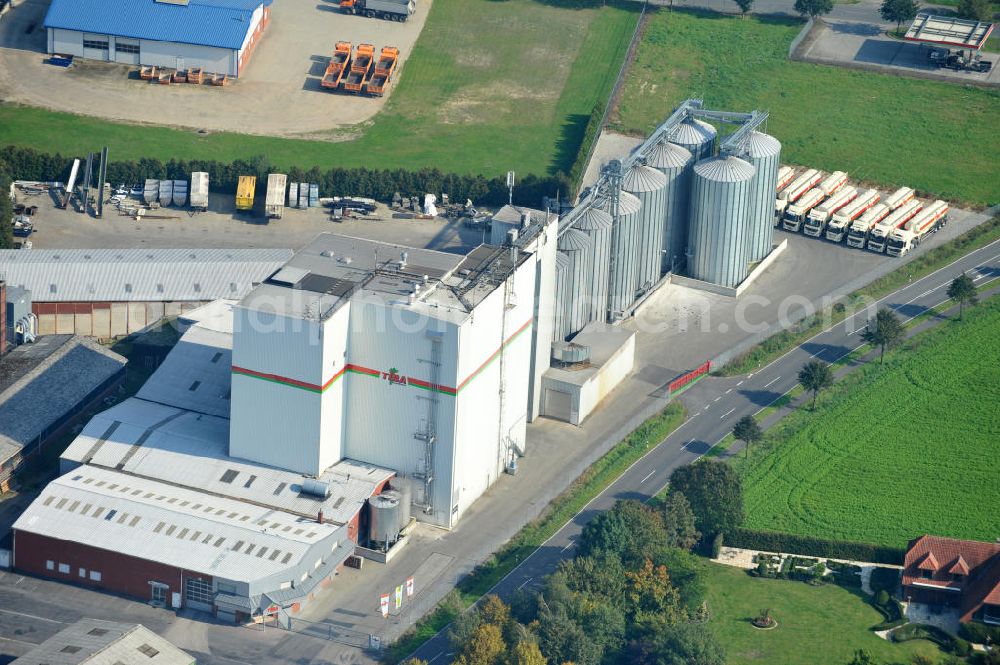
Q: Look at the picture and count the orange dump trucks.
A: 3